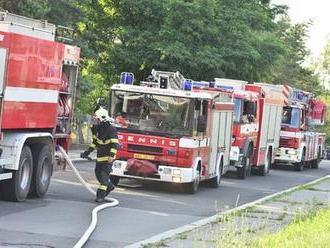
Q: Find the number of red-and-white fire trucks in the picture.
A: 4